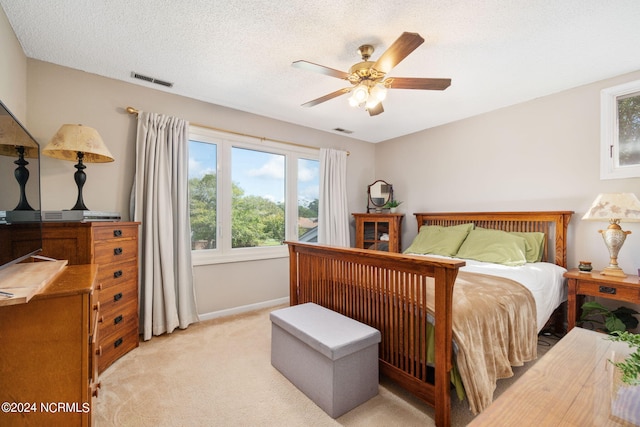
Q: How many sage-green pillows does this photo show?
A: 3